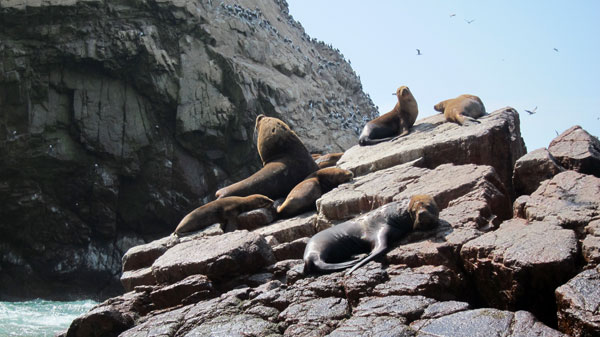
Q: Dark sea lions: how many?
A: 1